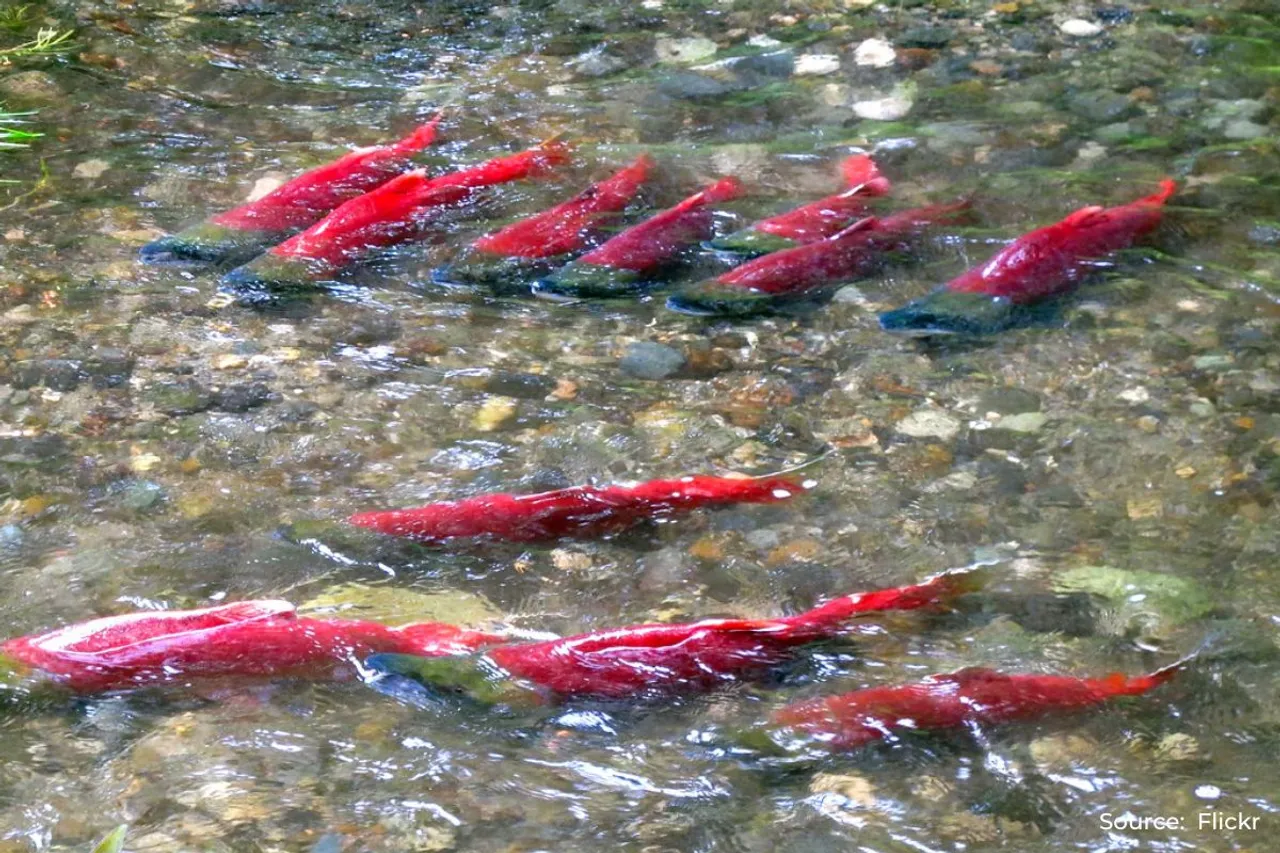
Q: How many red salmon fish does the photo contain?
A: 11